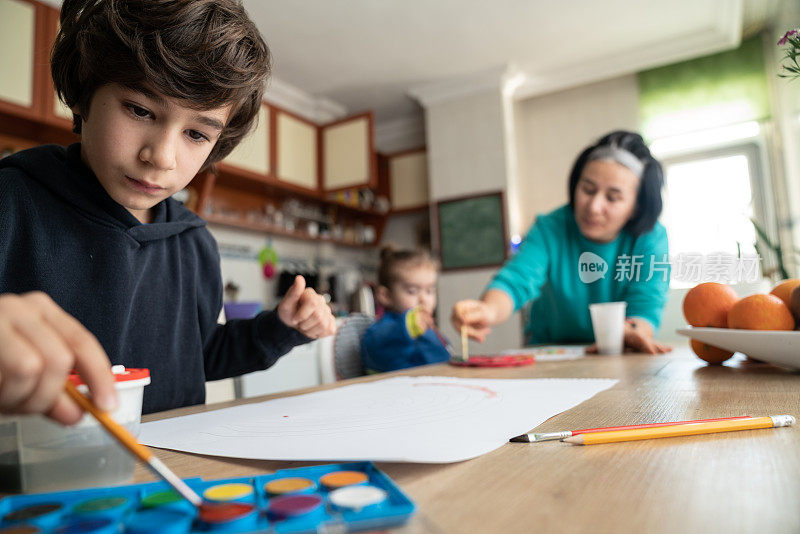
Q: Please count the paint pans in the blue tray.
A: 12